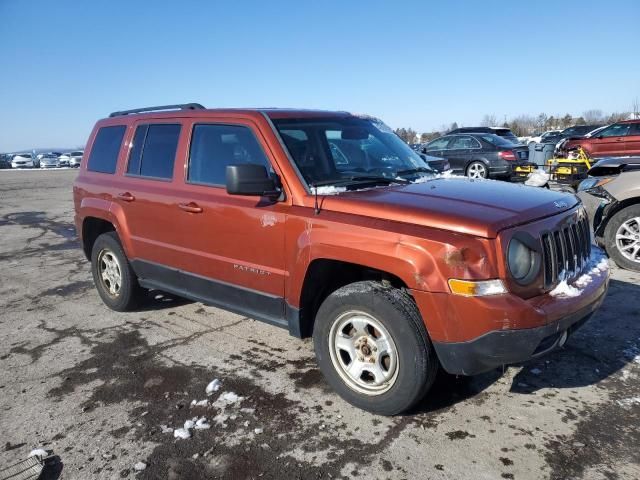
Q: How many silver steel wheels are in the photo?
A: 2